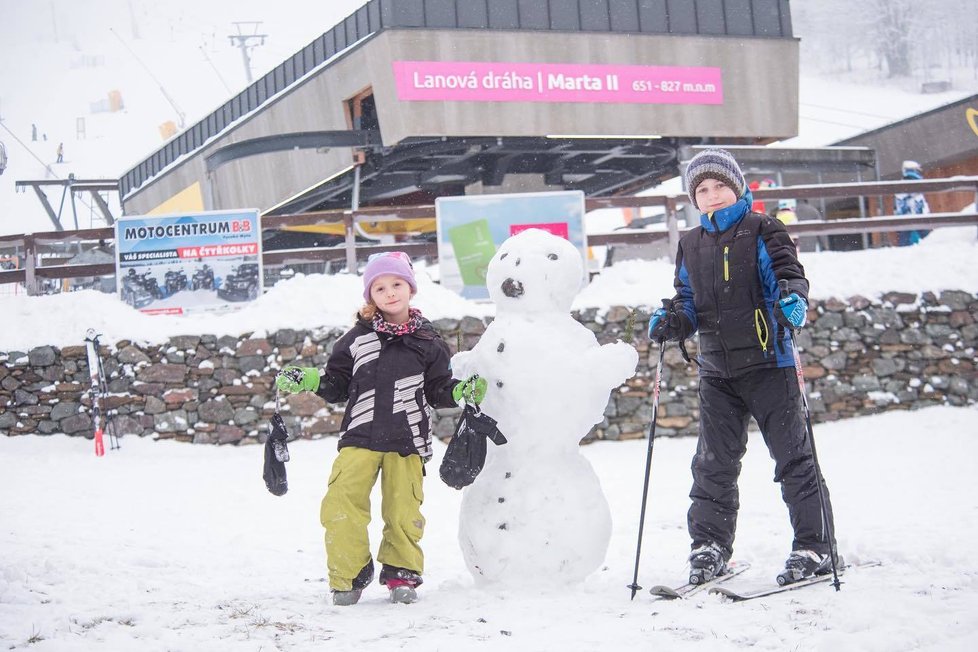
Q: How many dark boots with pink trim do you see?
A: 2